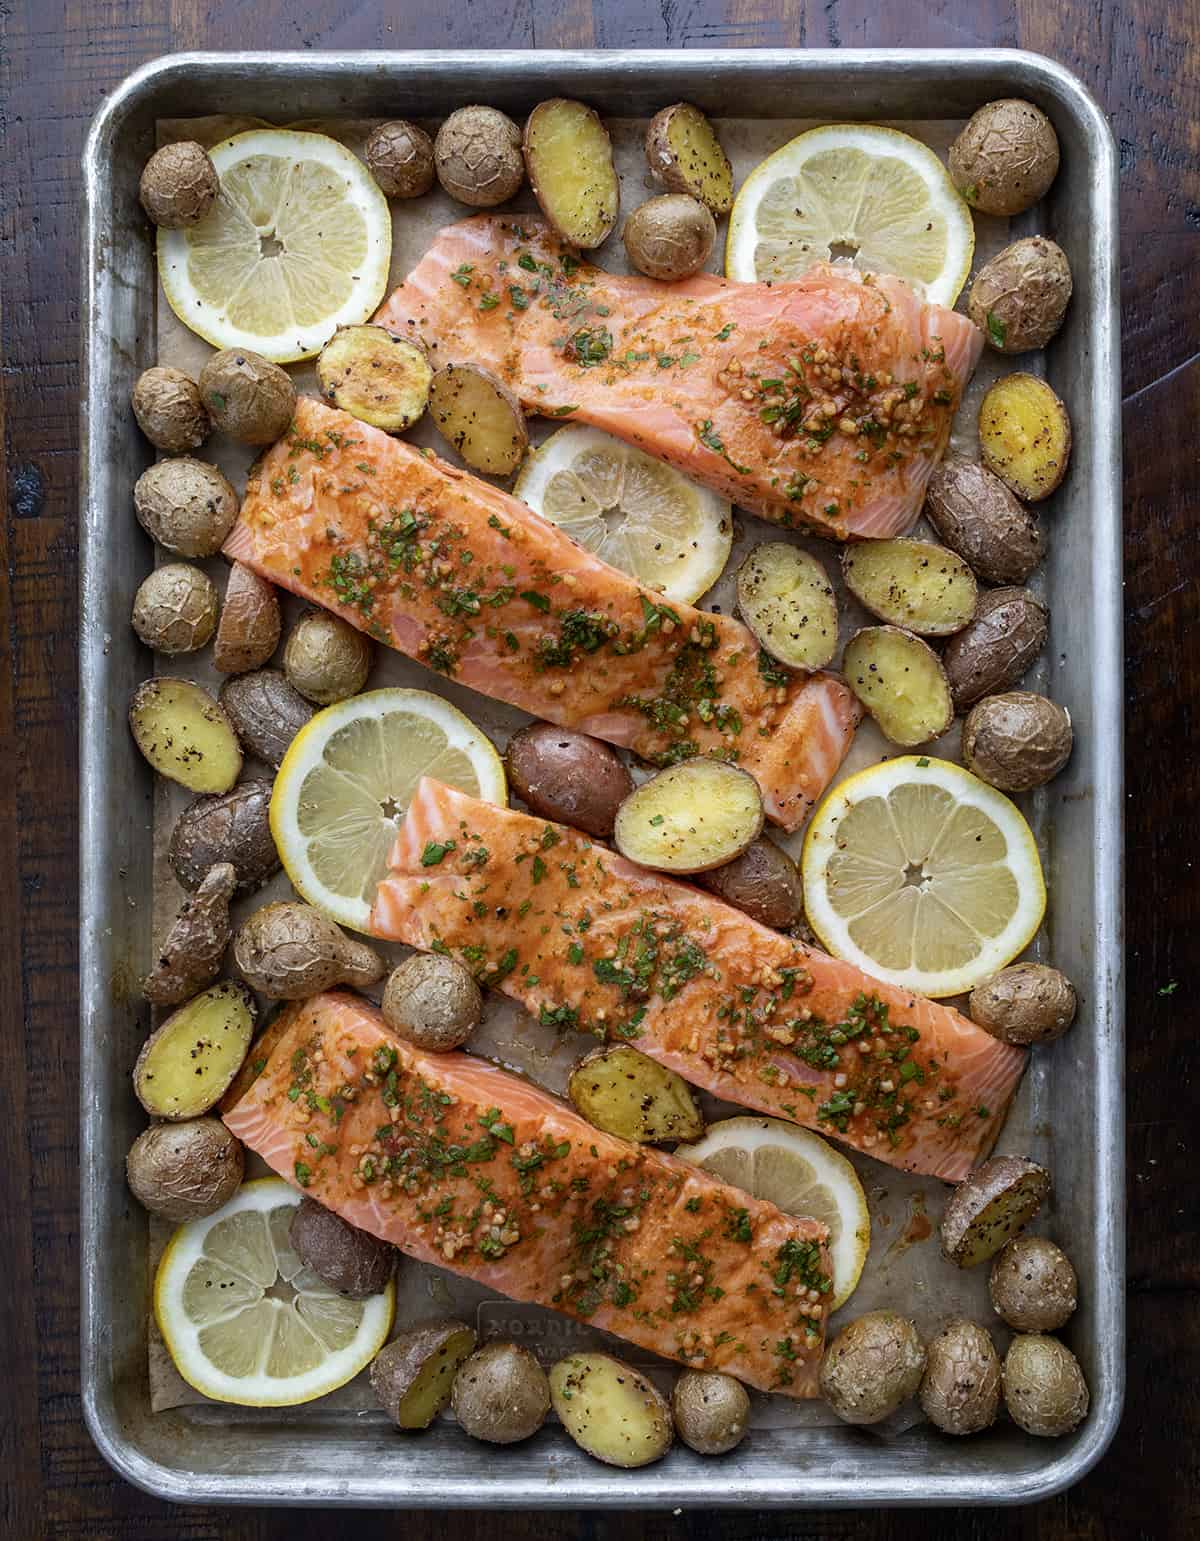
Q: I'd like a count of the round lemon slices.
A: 7